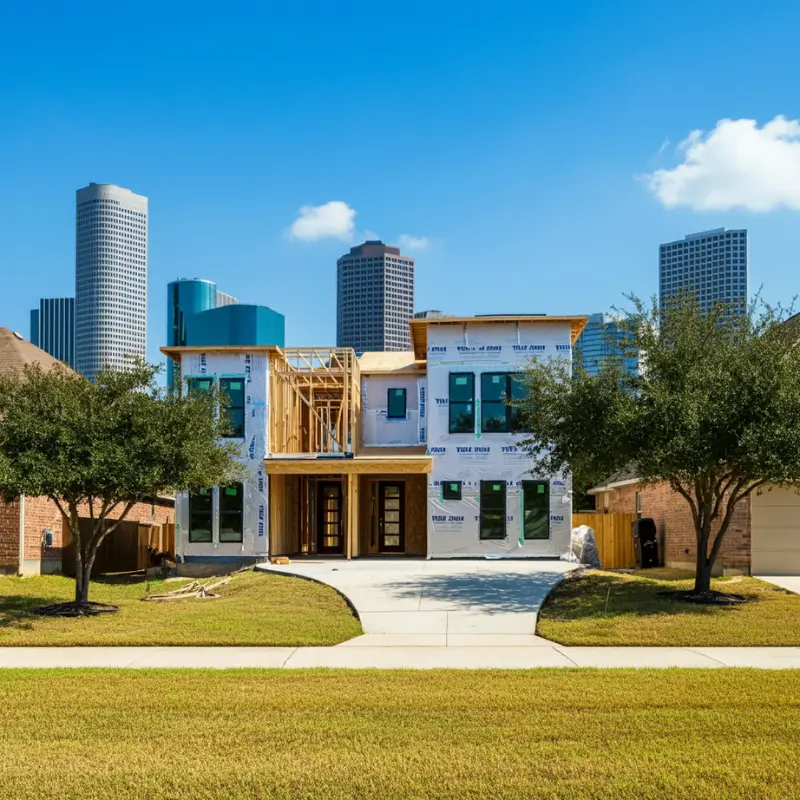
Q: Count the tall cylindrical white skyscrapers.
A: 1